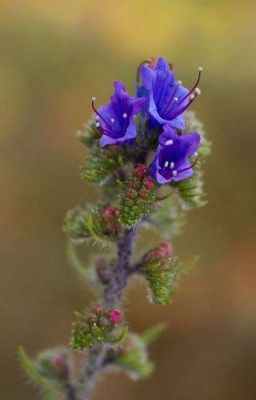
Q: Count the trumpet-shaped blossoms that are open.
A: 3